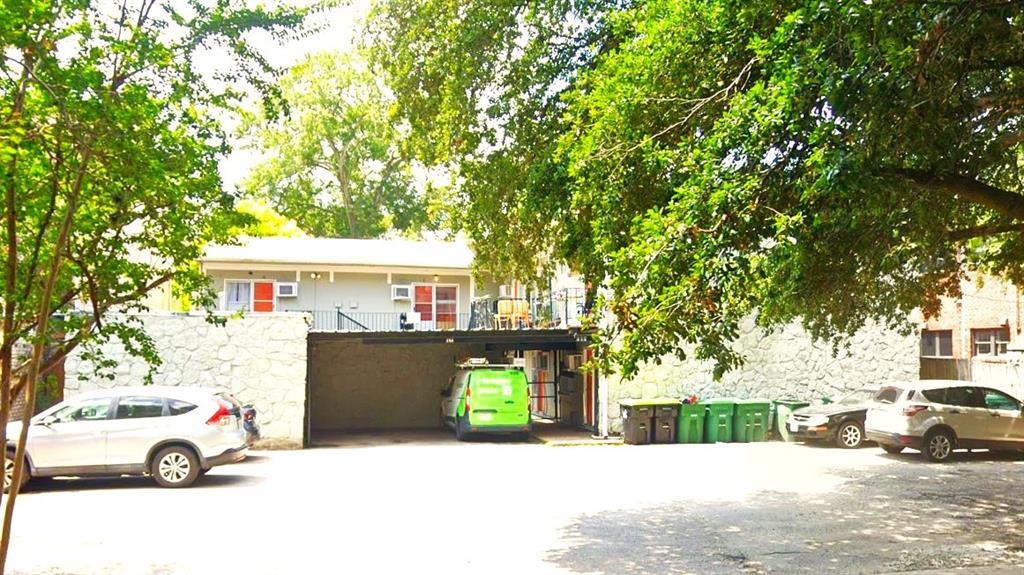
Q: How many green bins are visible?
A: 4